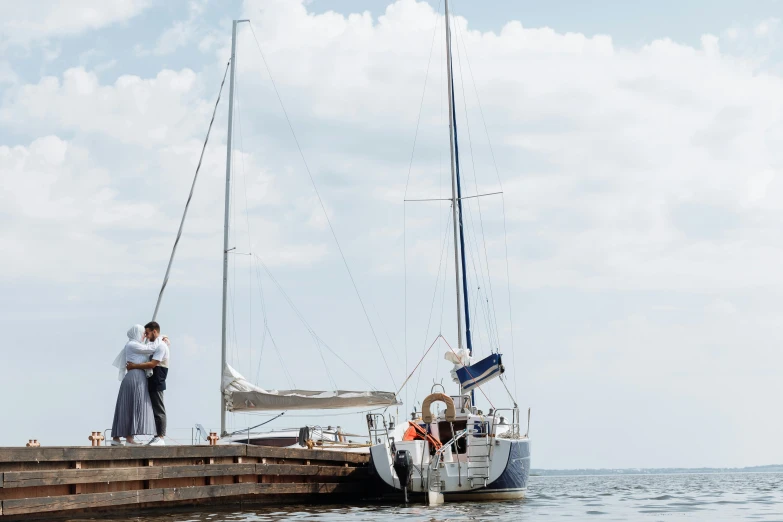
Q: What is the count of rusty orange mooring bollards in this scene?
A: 4